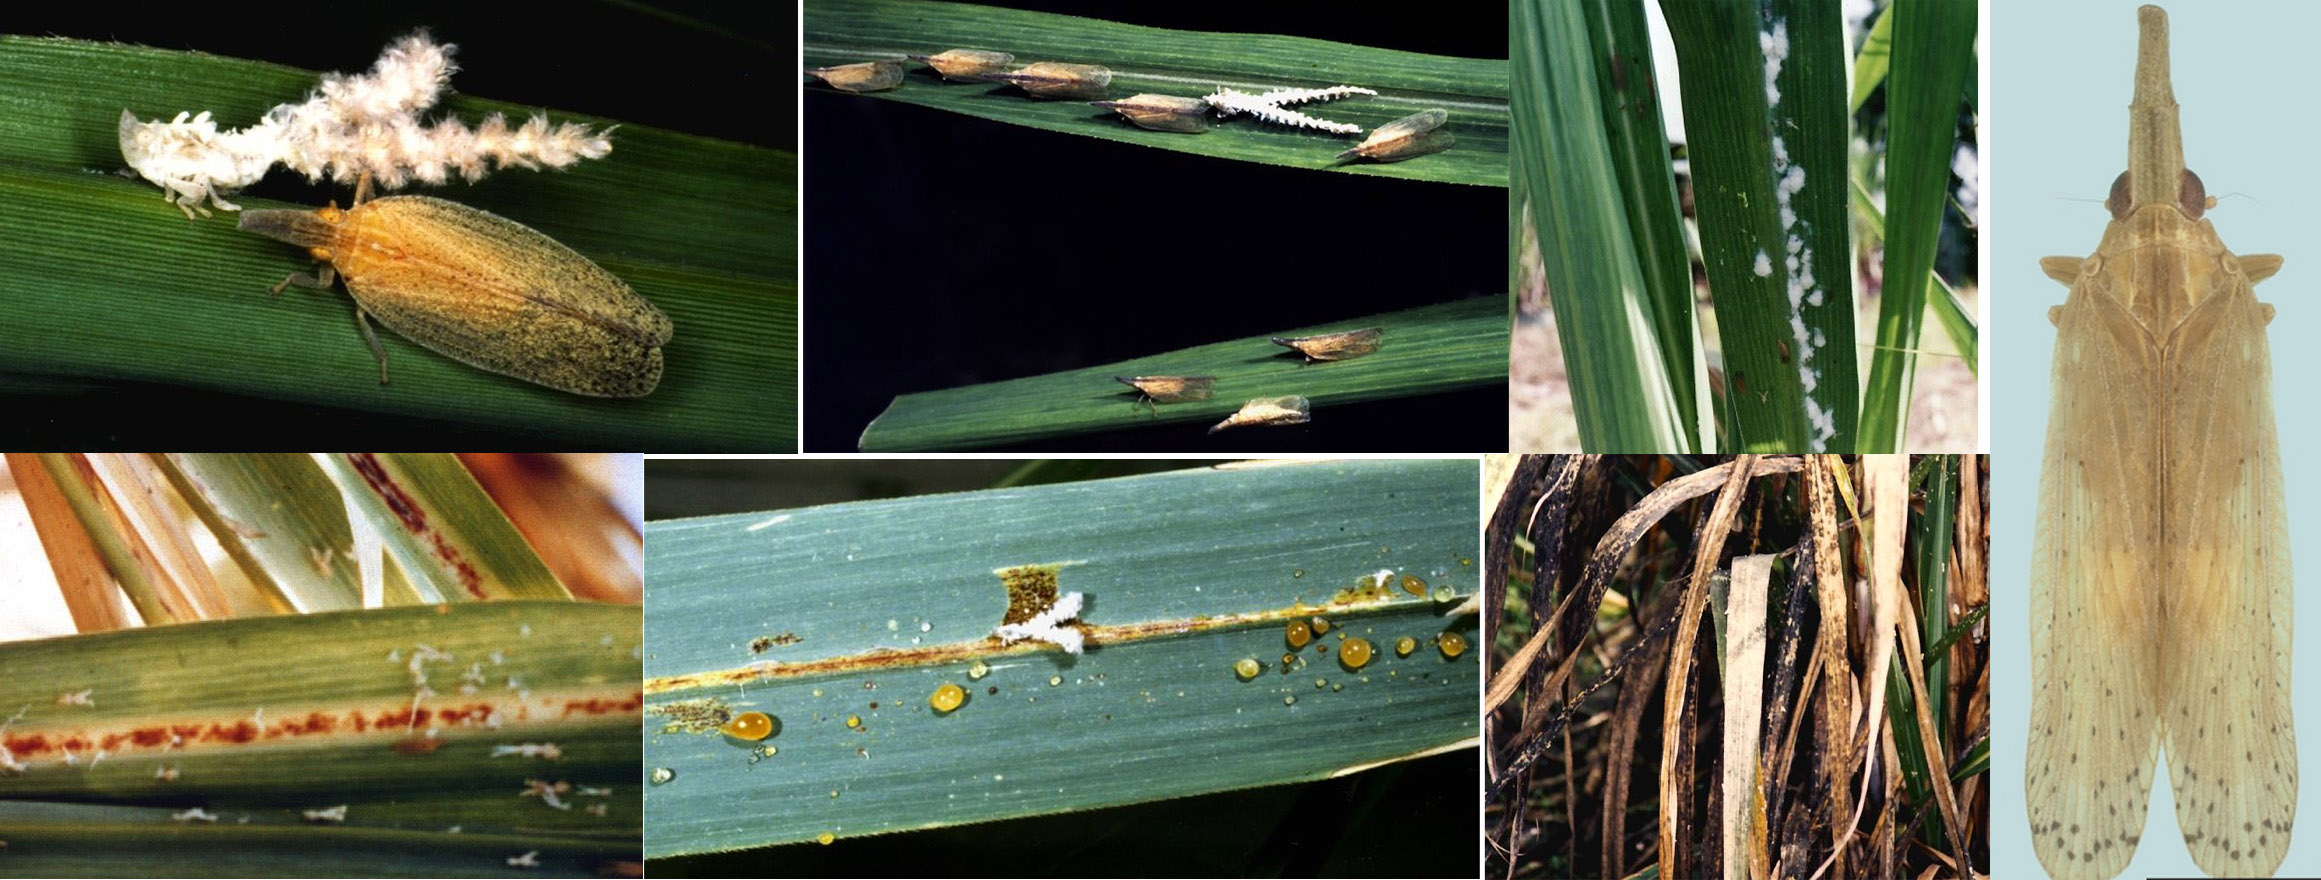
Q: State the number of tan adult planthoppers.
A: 10